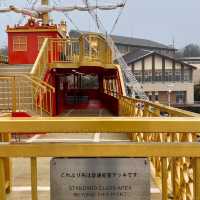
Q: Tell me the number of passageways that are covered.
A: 1